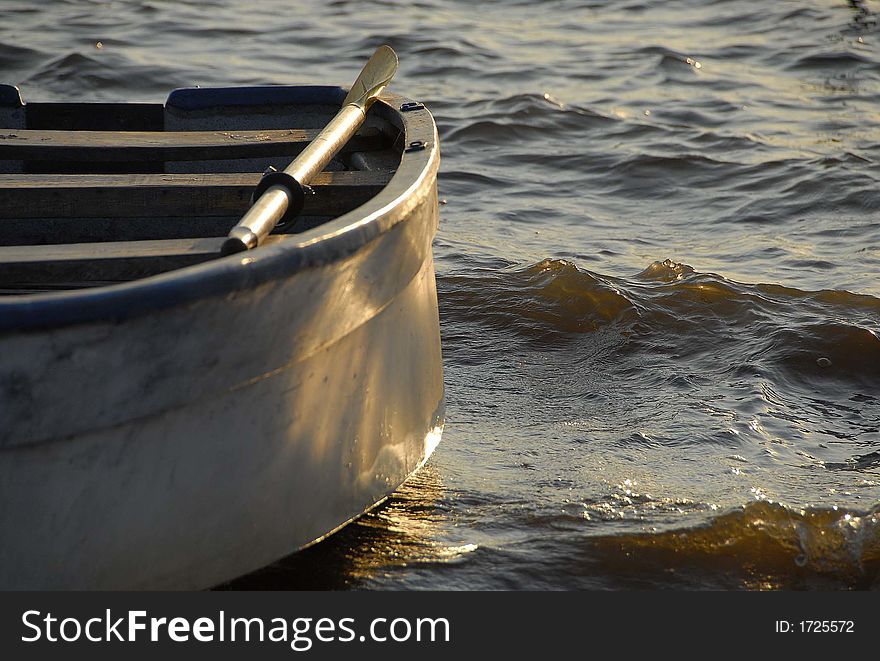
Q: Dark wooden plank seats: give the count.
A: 3